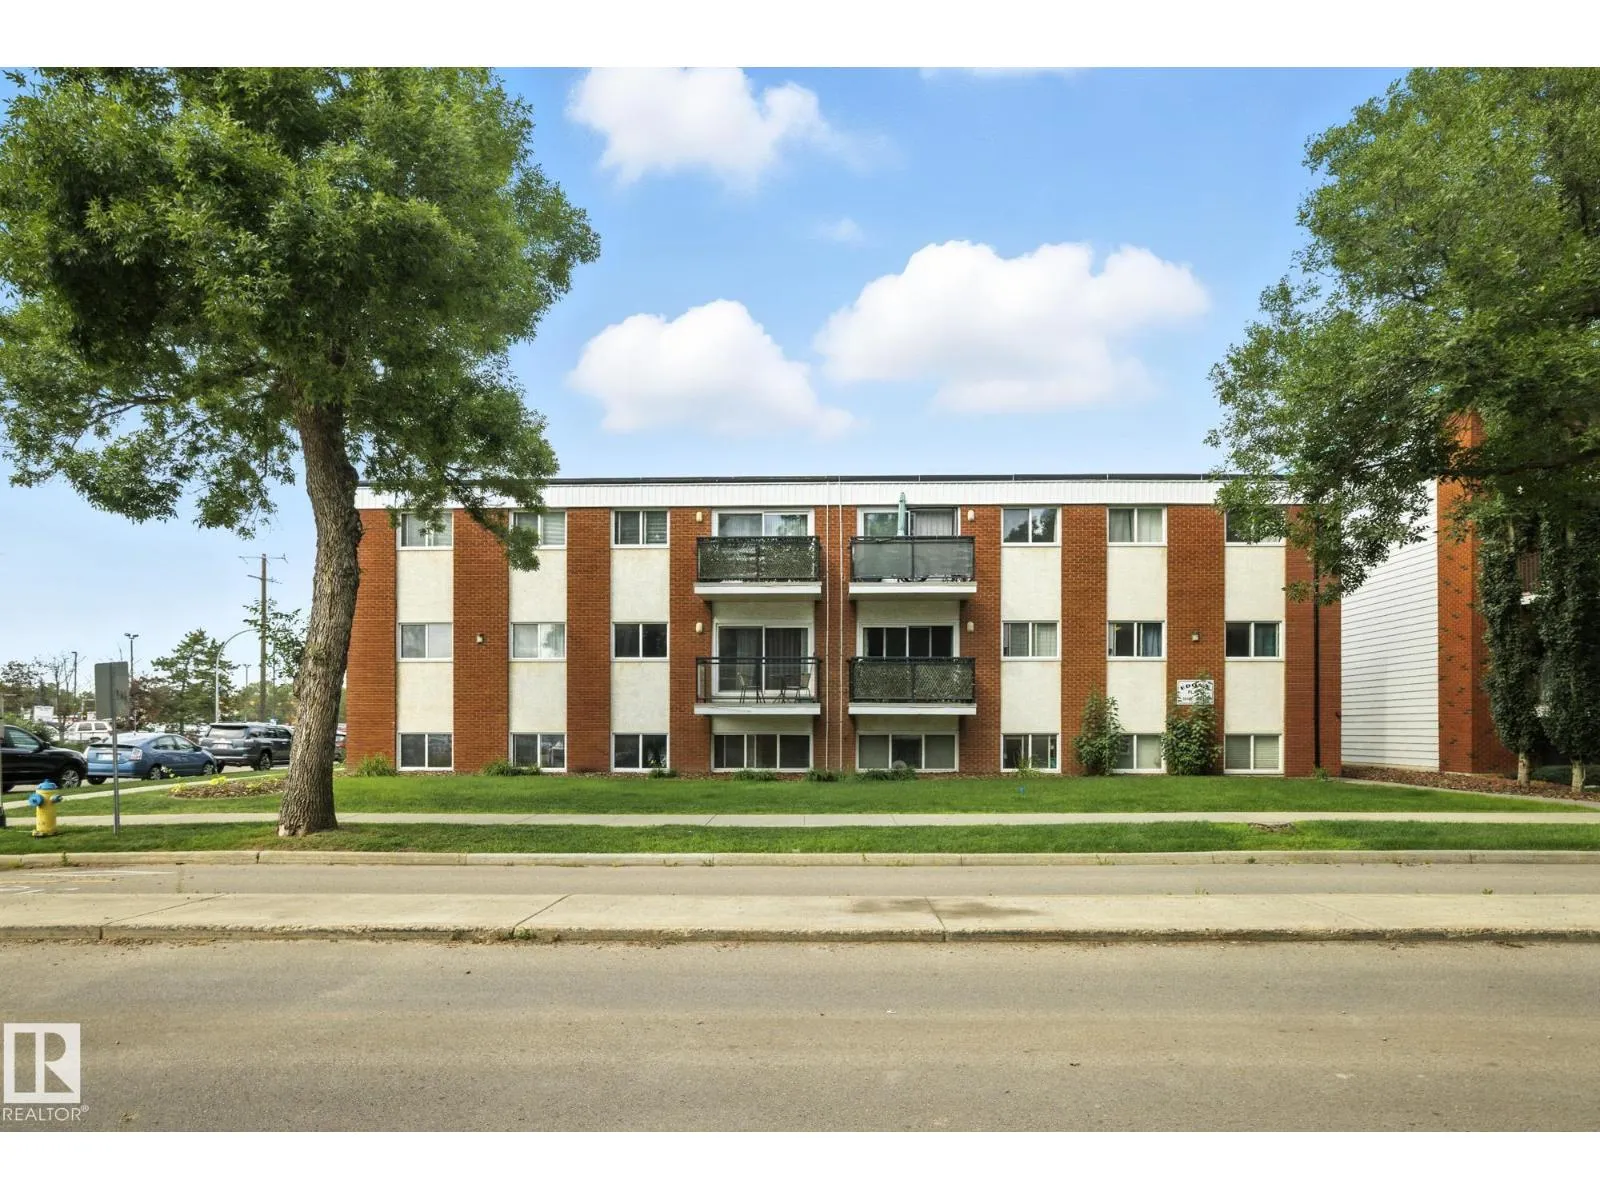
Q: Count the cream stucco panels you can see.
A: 12